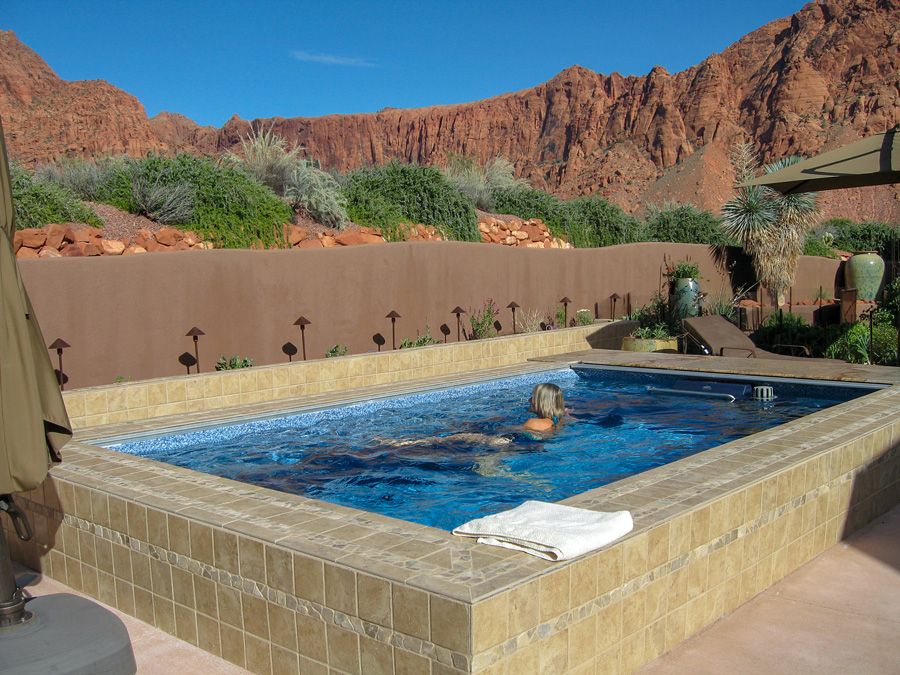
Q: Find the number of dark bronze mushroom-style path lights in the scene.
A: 8